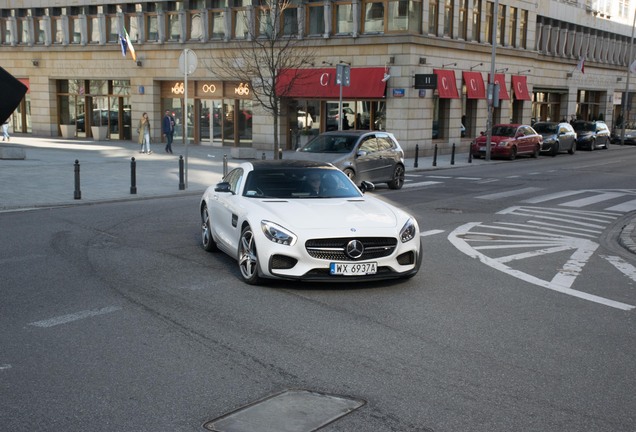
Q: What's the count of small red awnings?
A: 4